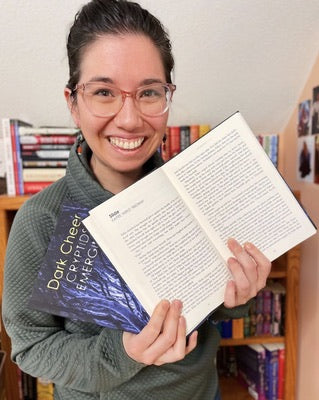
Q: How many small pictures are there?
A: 4